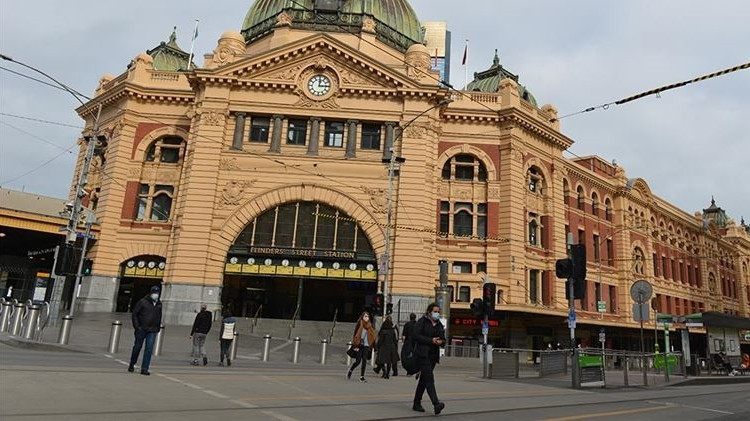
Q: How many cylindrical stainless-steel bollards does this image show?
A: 12